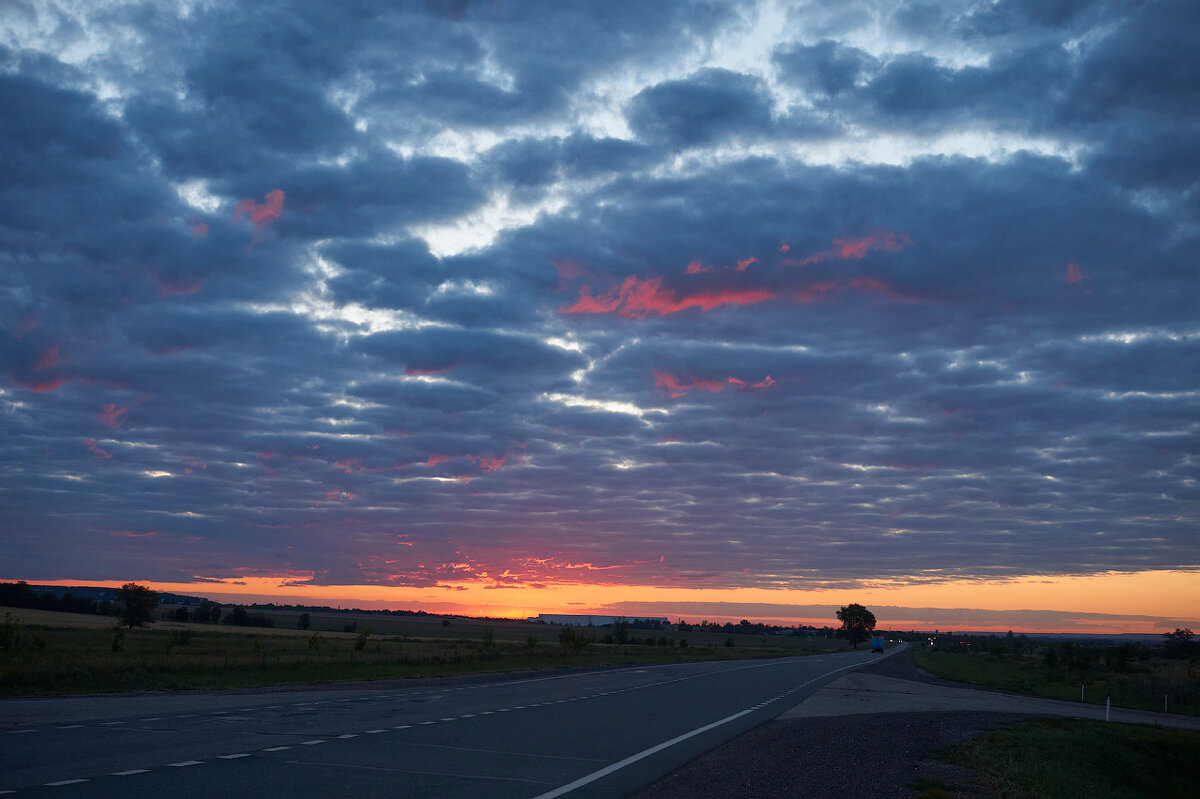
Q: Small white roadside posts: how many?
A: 3